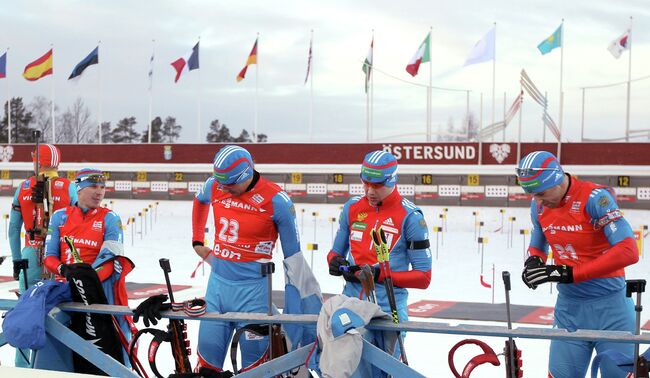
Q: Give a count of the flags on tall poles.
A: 12